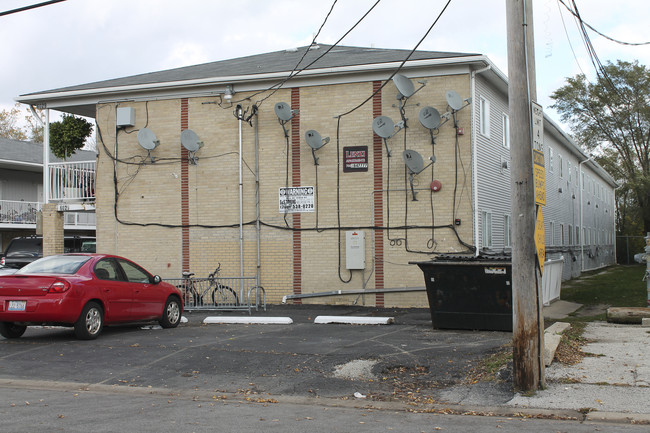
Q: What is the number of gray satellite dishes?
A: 9